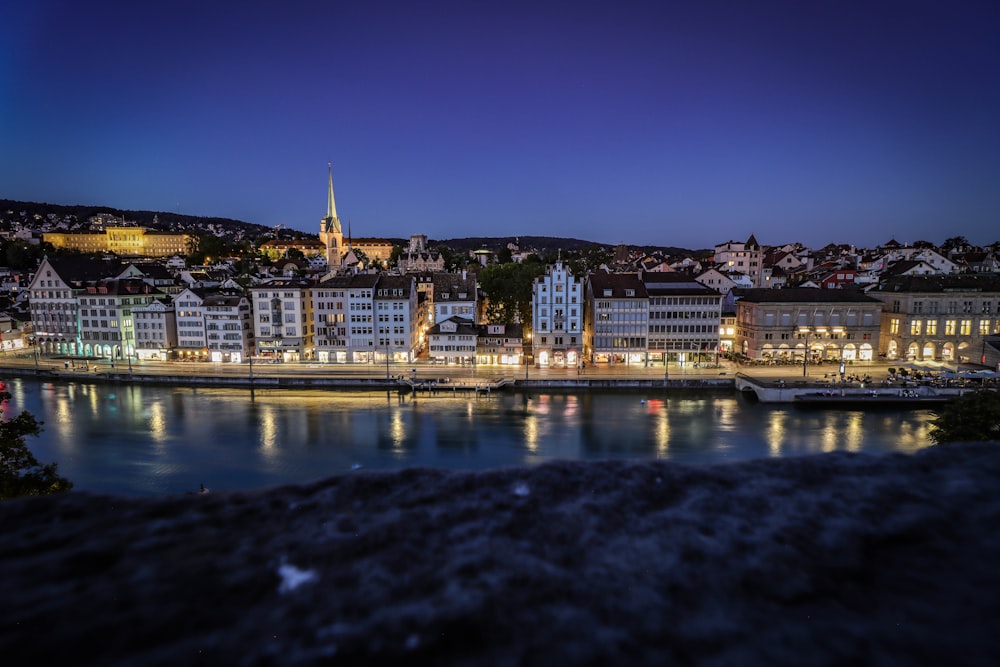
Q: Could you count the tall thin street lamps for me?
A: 7